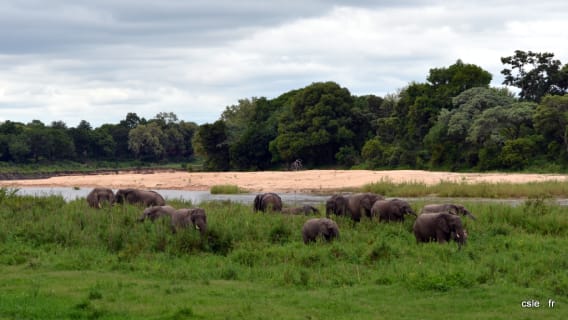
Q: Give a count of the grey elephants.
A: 12